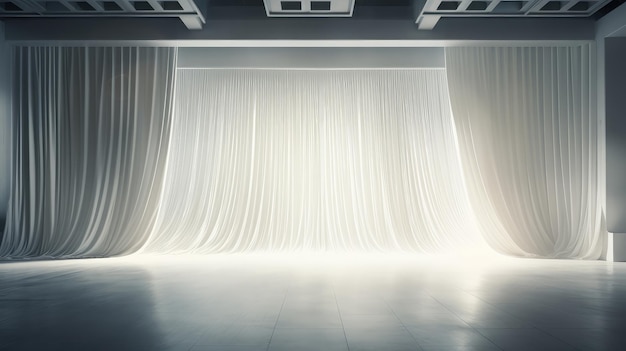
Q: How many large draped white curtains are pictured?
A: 3